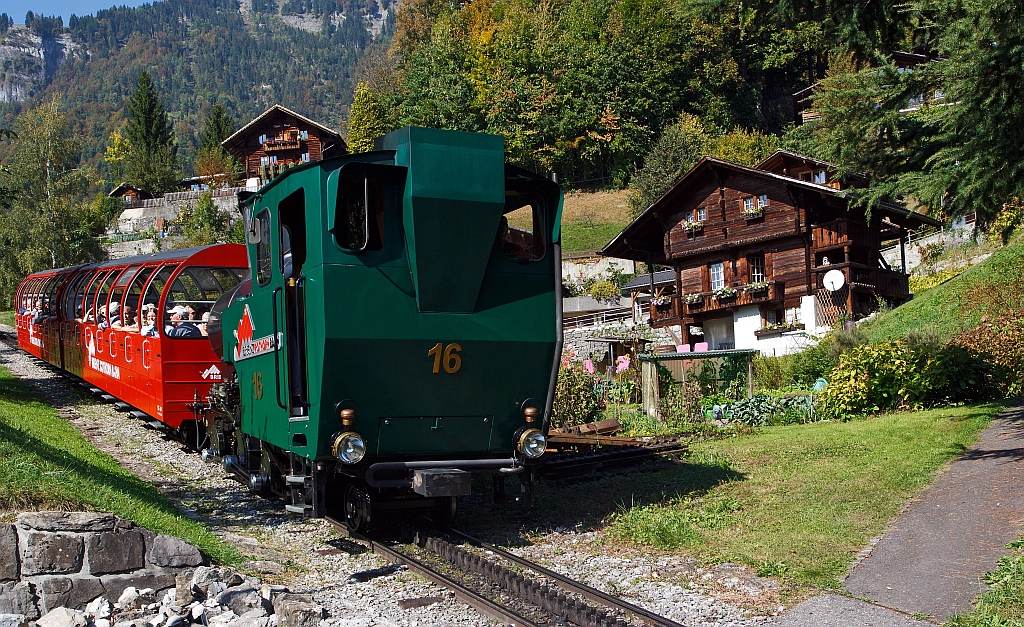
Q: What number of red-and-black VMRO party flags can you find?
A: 0